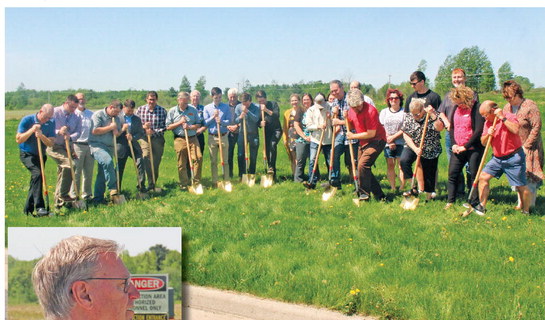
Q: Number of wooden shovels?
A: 14